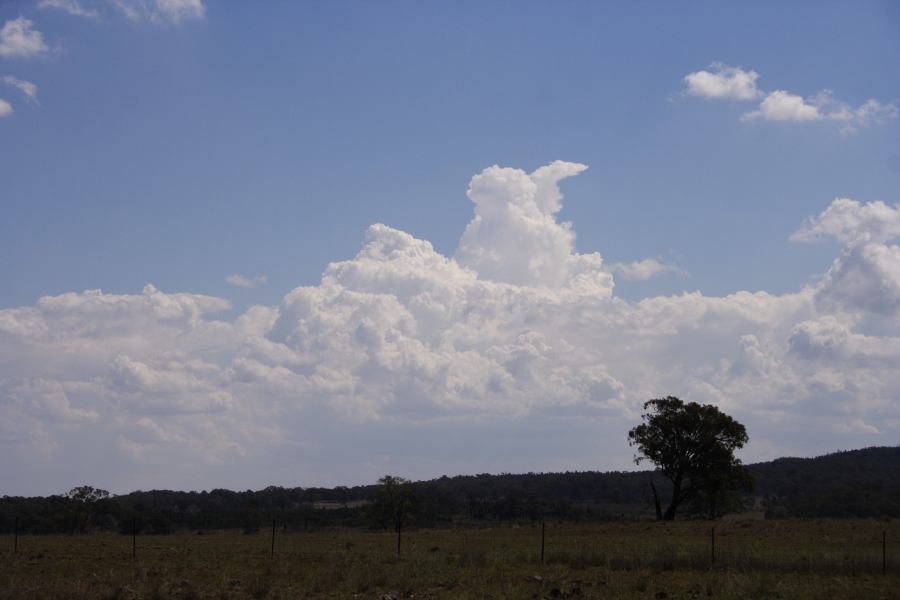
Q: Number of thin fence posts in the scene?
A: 7